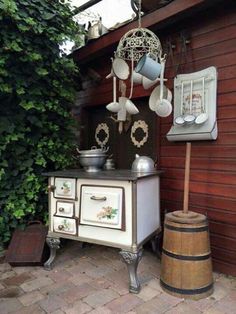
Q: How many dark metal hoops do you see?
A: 3